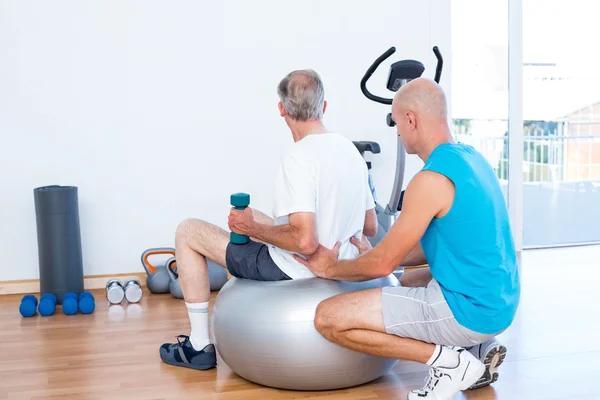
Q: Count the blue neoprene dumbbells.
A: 4